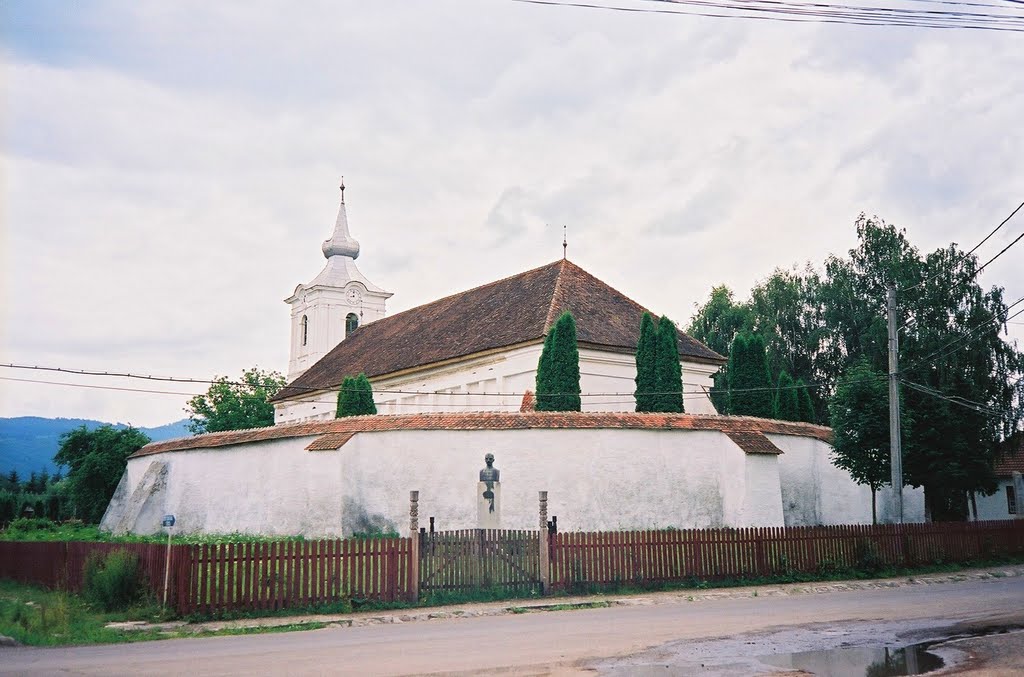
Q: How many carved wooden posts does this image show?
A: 2